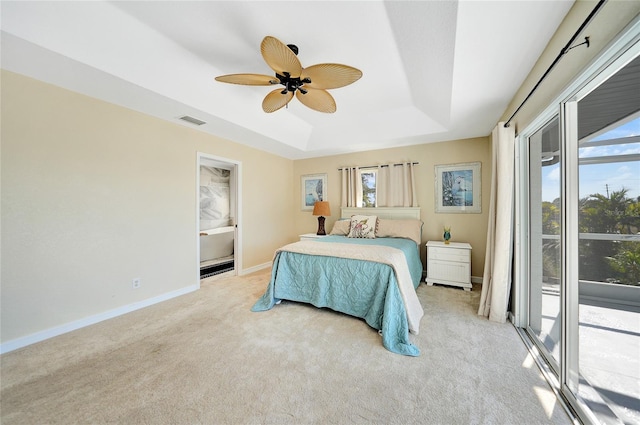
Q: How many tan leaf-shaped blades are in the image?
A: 5